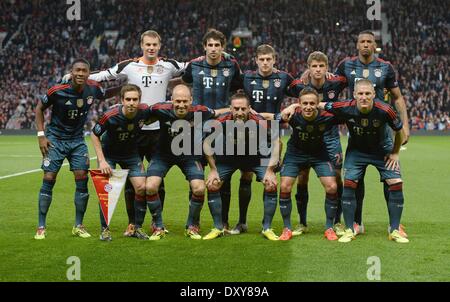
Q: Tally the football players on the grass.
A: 11